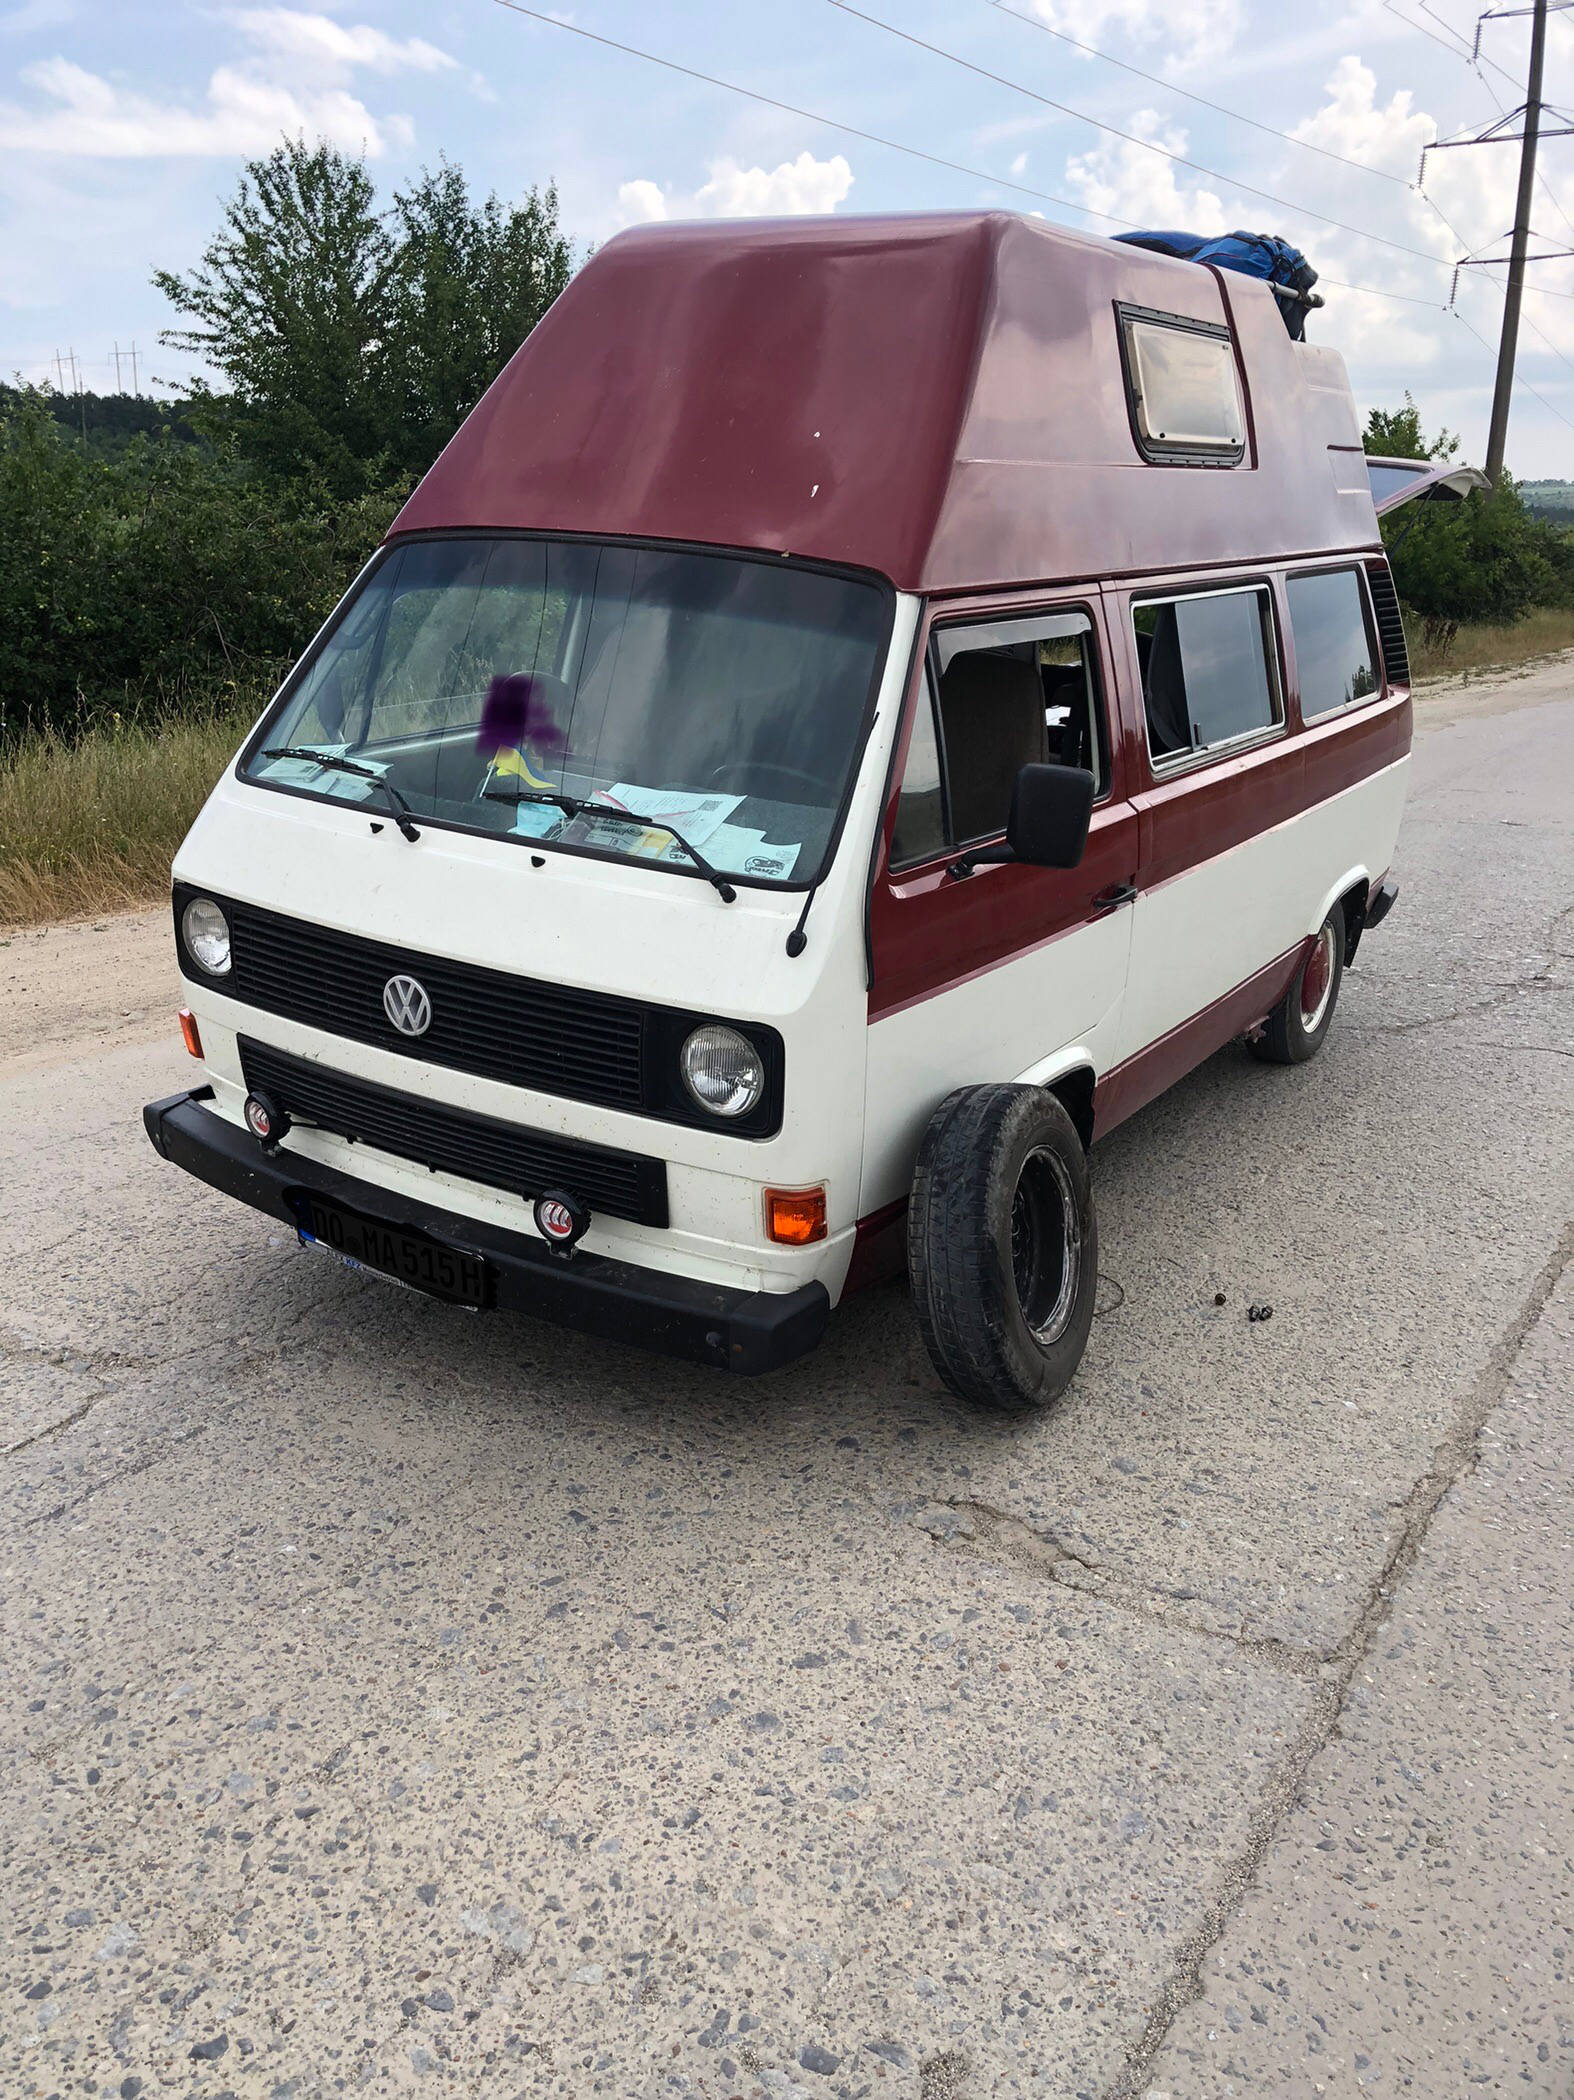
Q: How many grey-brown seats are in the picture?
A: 1